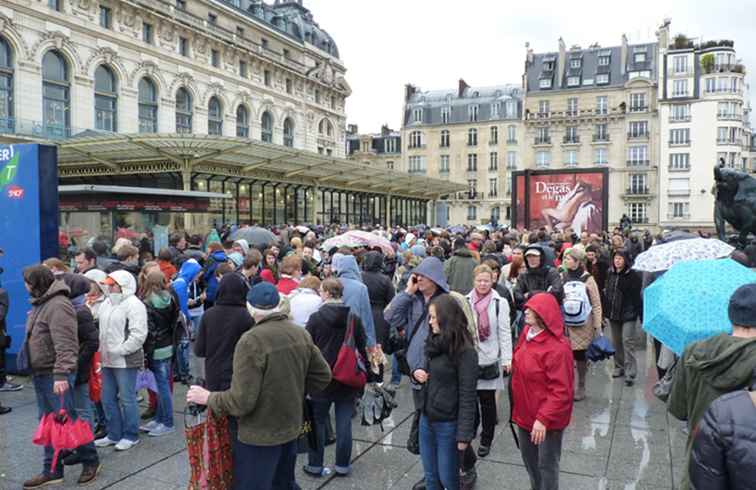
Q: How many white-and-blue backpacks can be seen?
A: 1